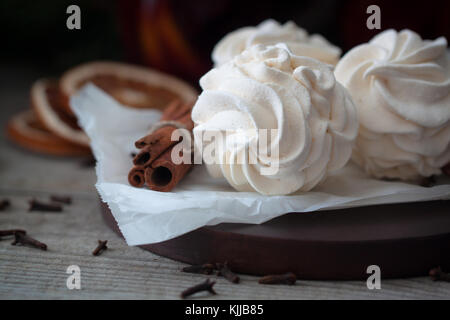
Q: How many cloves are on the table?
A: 11